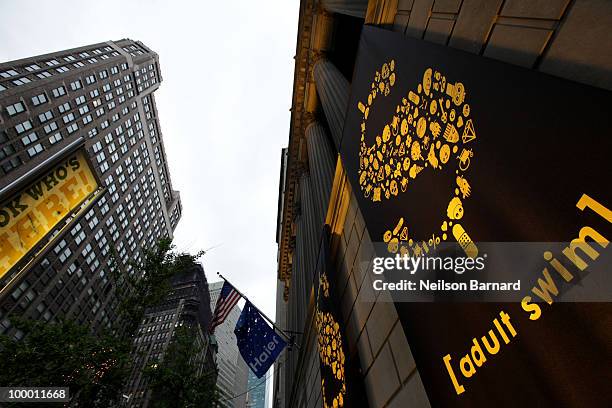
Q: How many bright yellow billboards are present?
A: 1